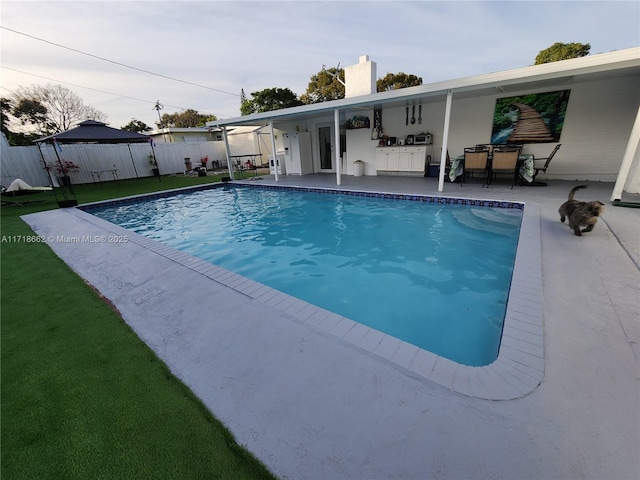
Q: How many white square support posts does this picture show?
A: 5